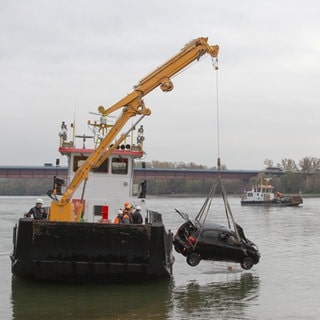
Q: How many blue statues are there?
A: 0